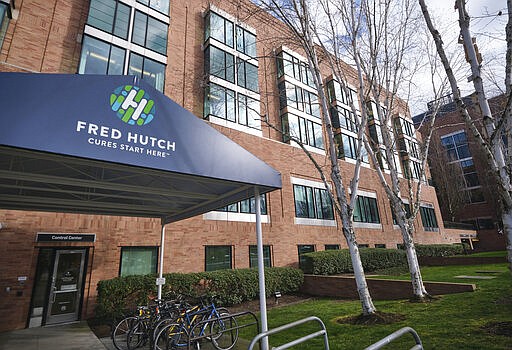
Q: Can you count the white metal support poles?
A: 2